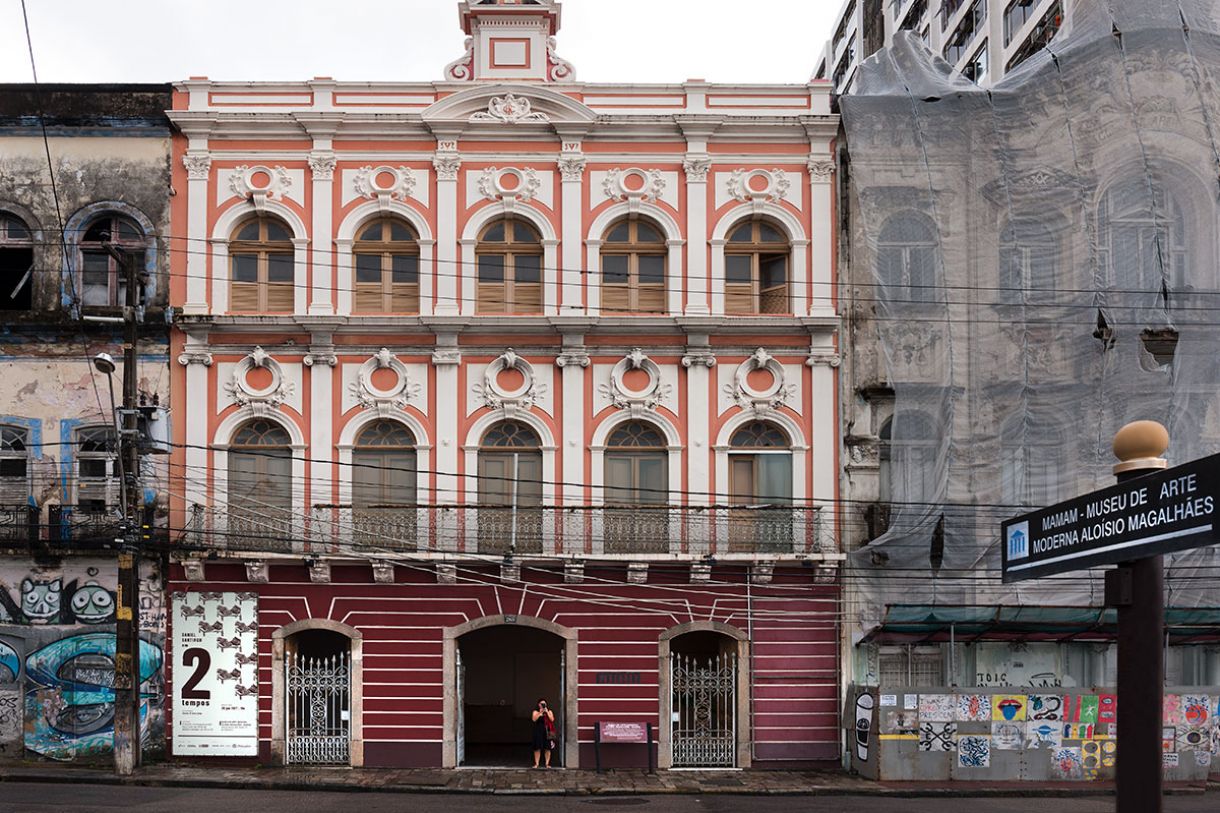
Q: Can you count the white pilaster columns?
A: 12